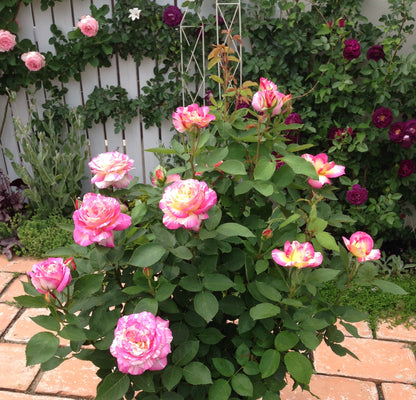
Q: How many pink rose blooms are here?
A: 13